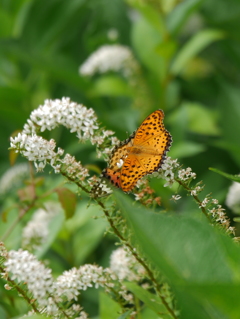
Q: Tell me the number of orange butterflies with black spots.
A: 1